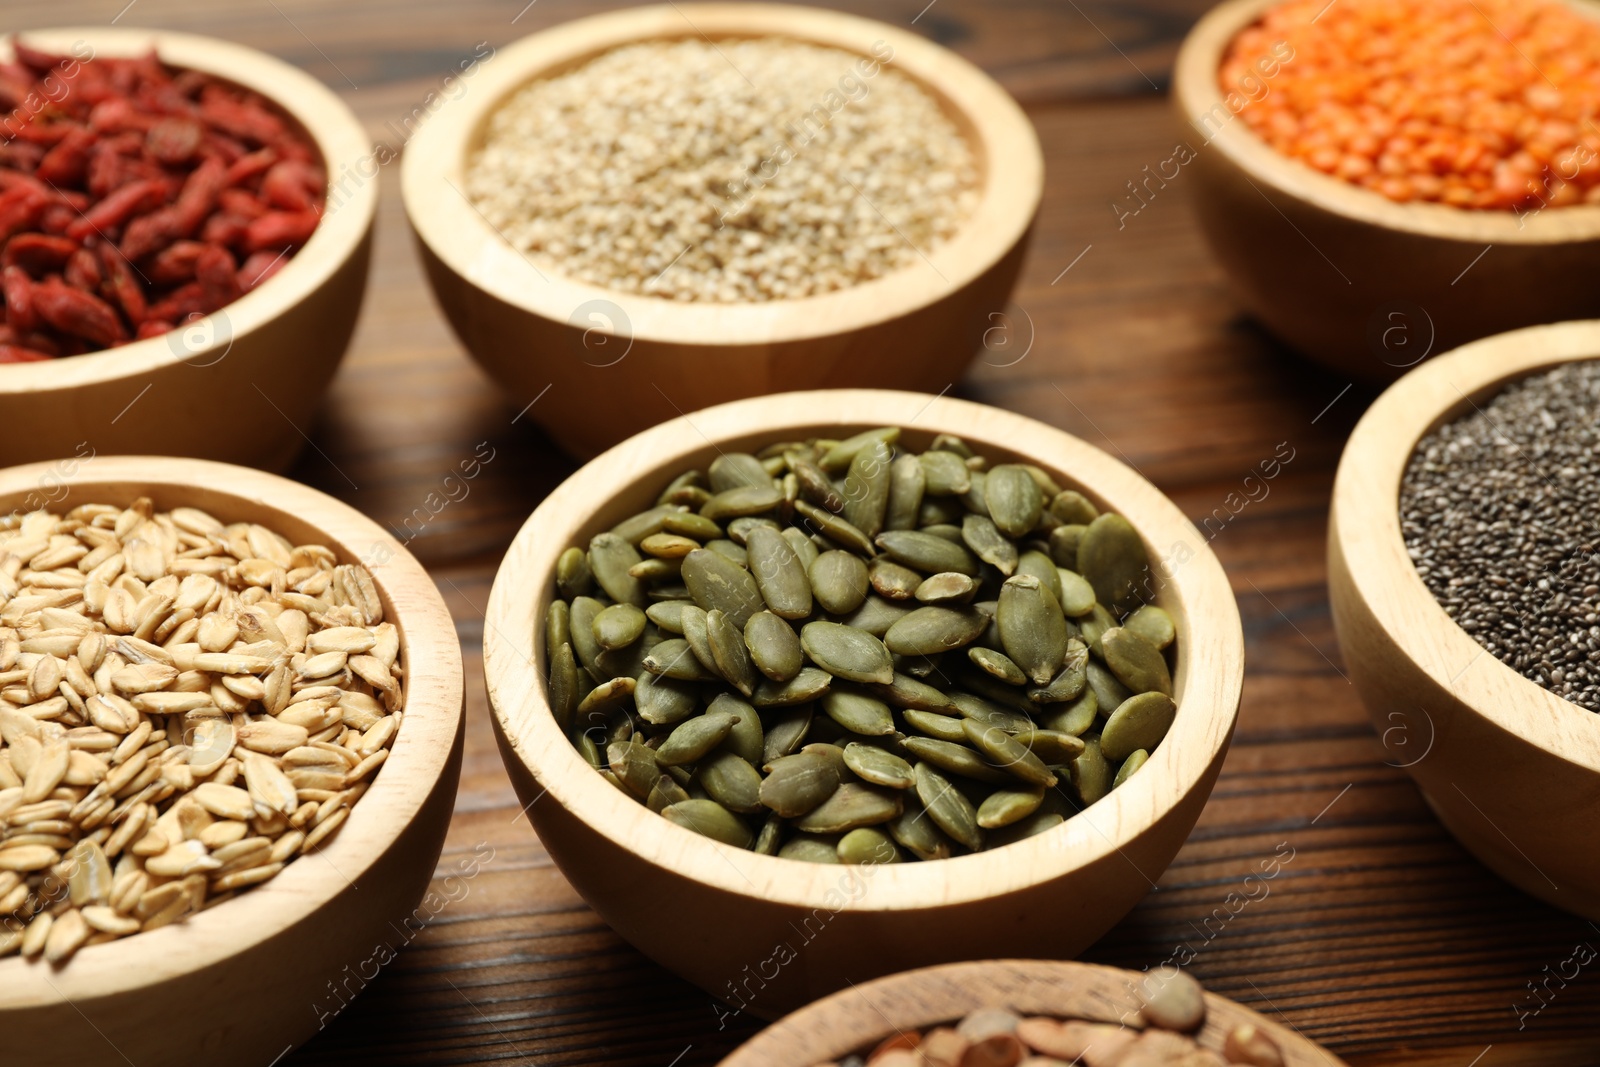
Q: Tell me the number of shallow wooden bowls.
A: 7